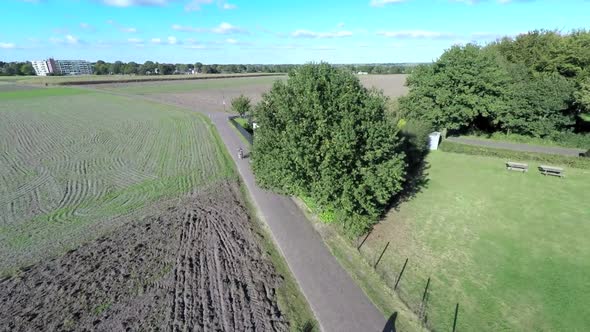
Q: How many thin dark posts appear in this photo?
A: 5